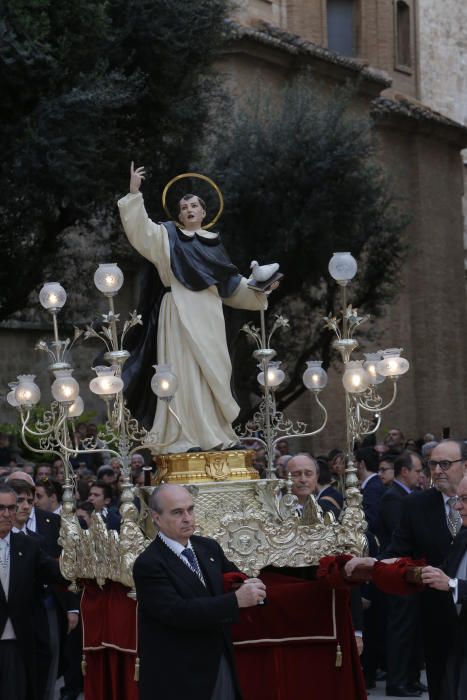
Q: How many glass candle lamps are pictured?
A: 14